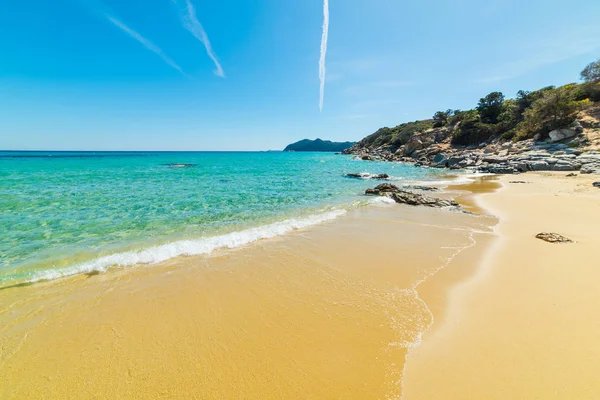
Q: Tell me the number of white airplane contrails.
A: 3